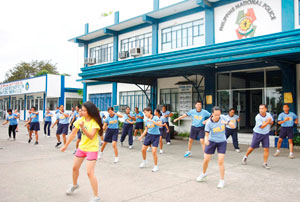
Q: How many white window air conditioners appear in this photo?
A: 3